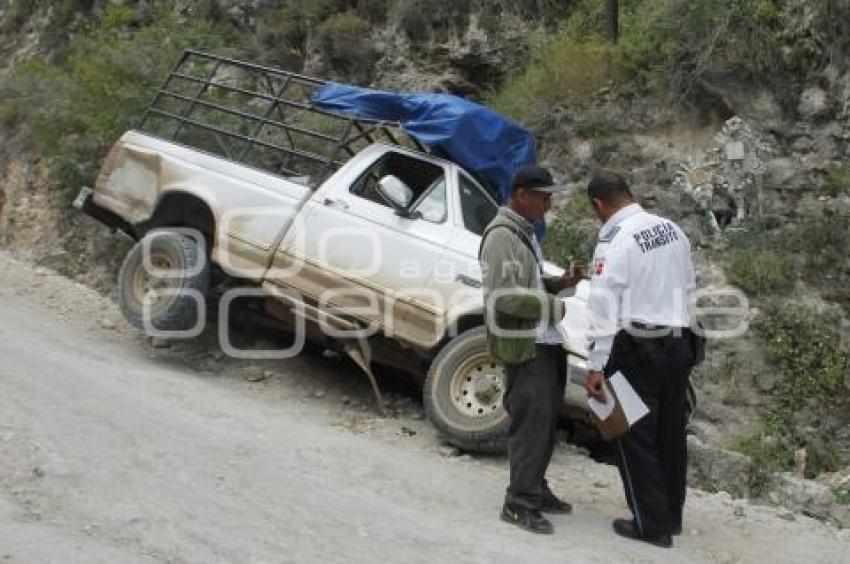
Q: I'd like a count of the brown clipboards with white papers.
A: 1